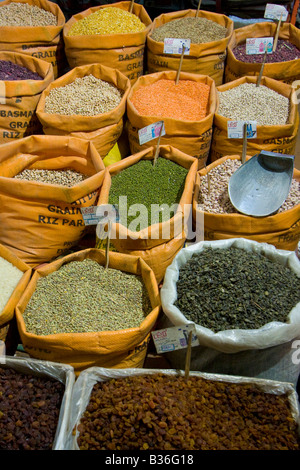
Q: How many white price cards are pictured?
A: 7